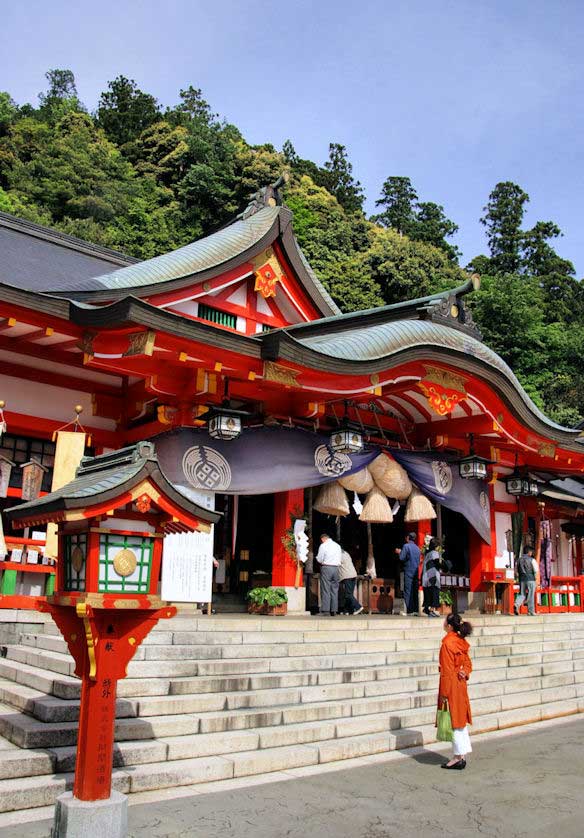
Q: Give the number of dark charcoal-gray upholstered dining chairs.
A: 0